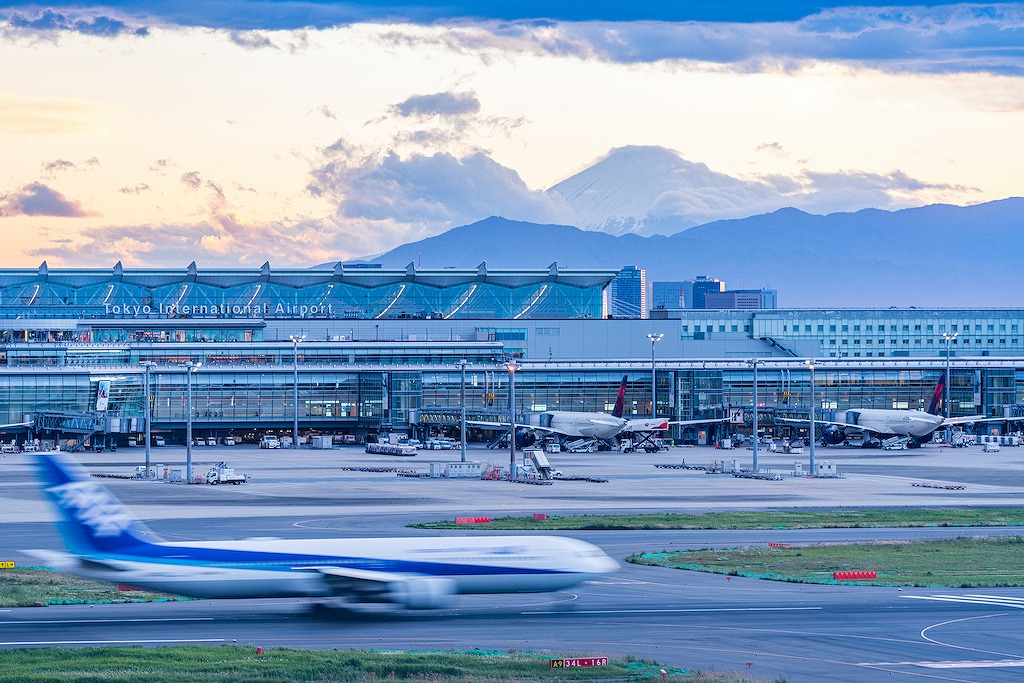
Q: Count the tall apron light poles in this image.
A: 9